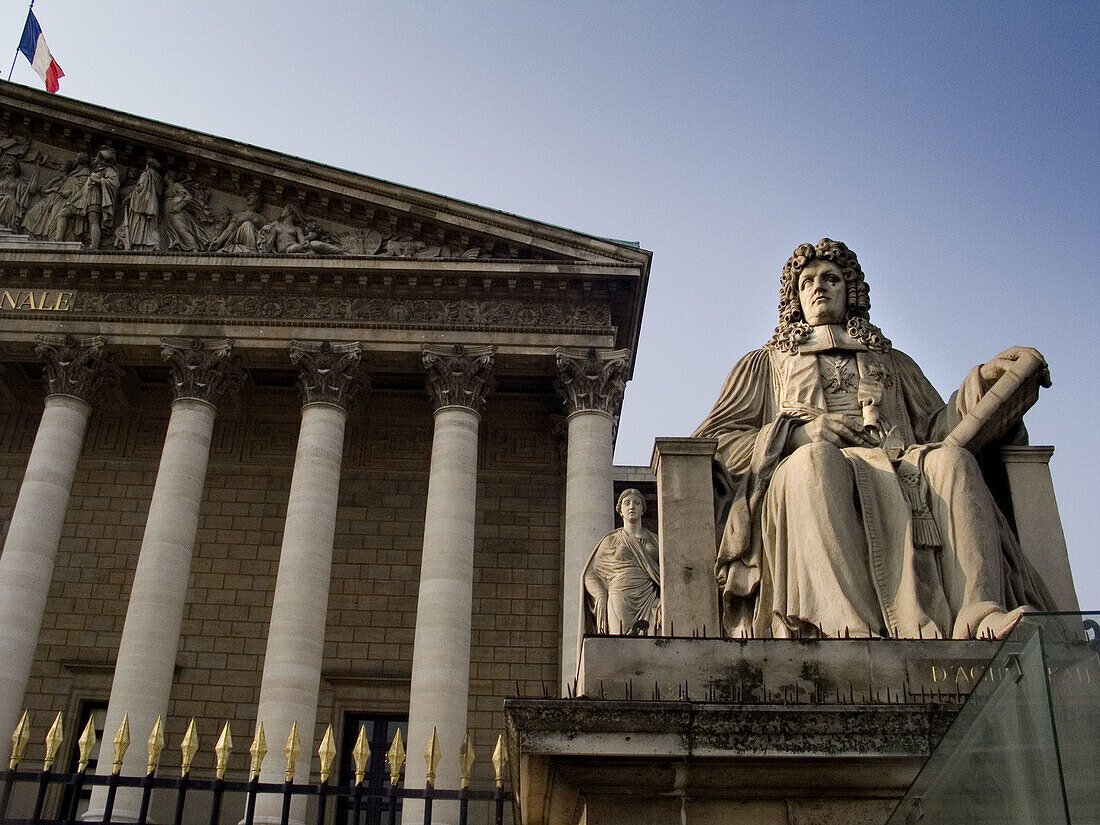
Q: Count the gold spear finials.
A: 15